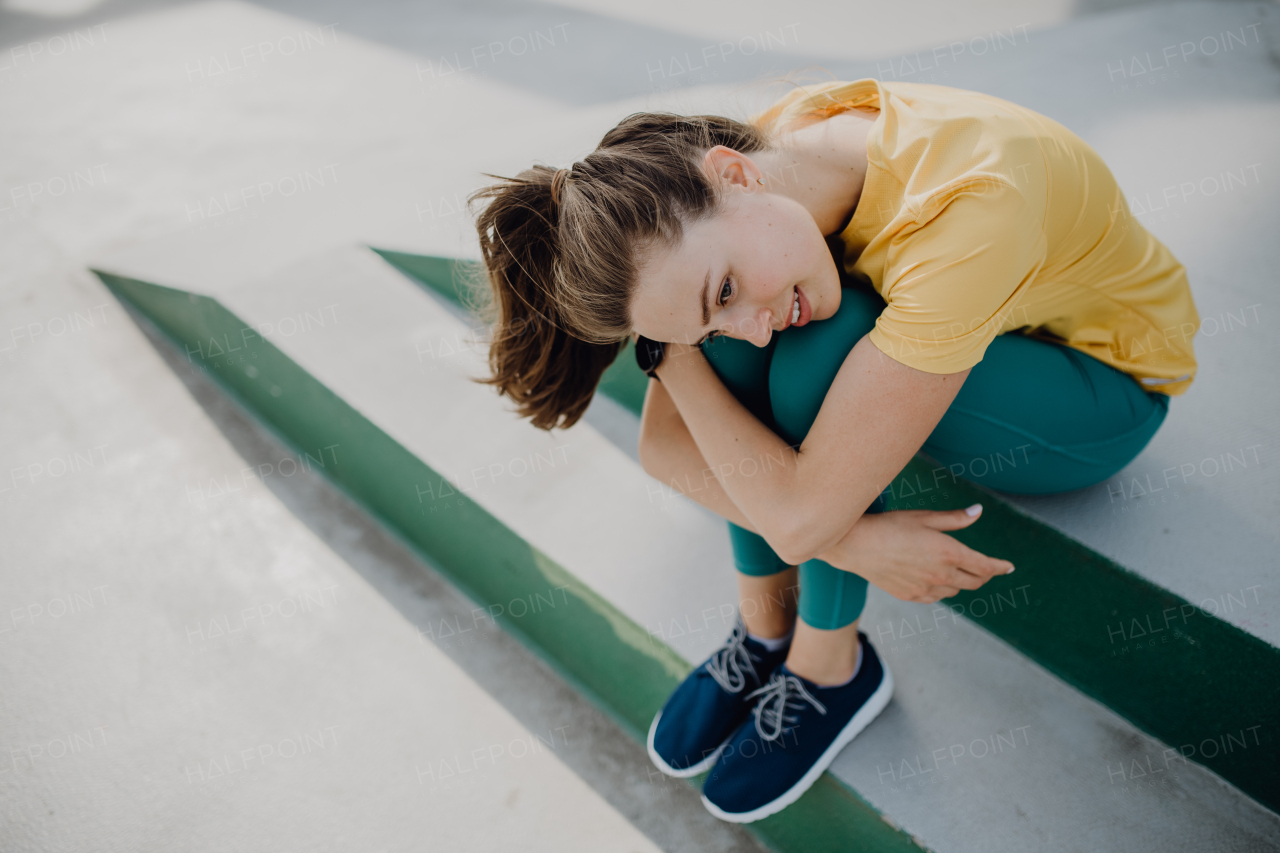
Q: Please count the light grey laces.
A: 2